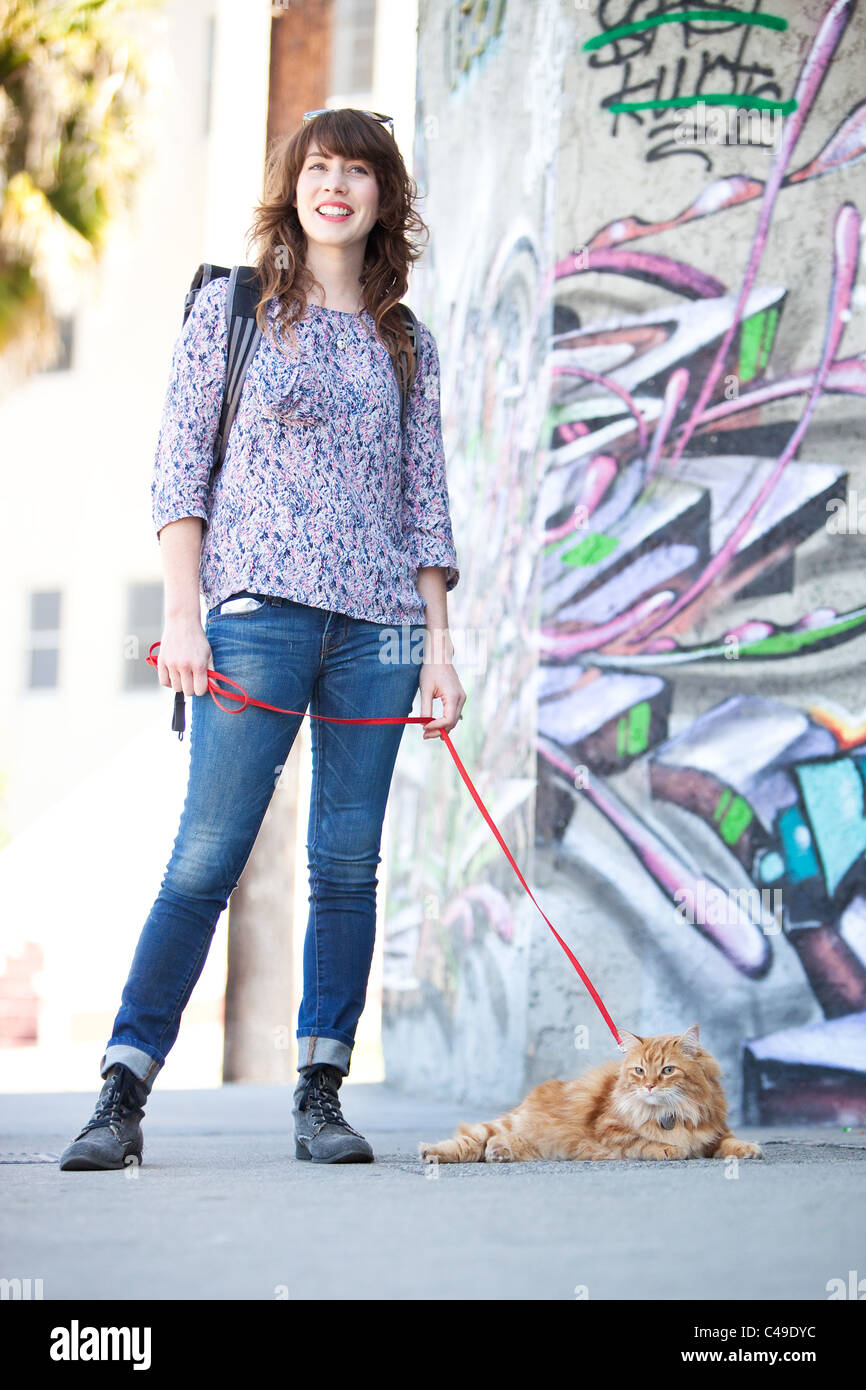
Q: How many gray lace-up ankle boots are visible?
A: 2